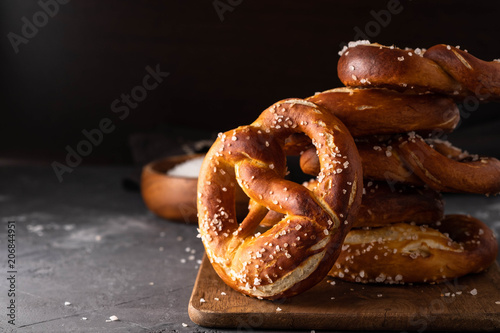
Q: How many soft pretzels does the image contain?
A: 6